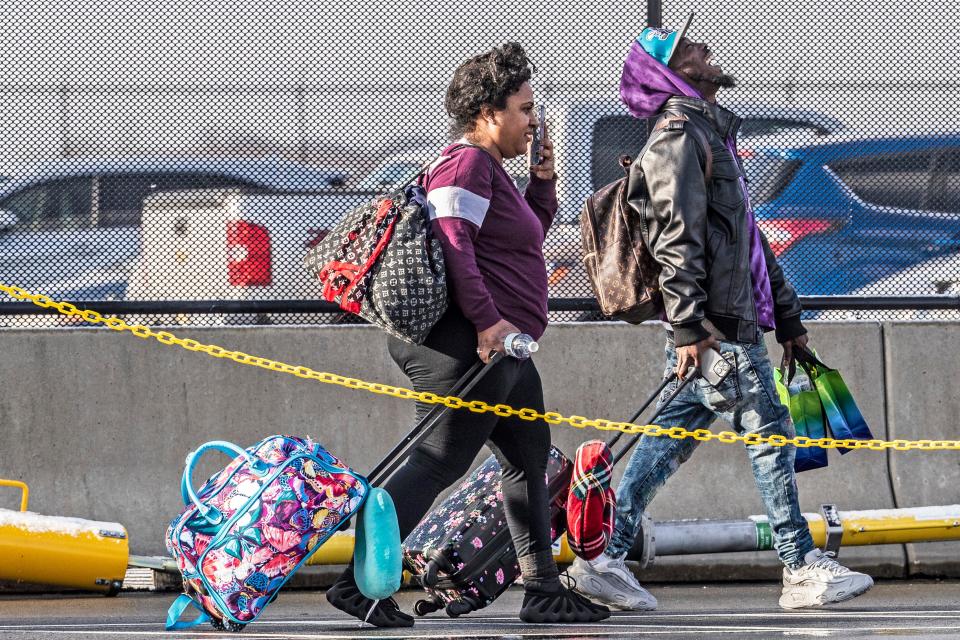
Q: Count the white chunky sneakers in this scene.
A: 2